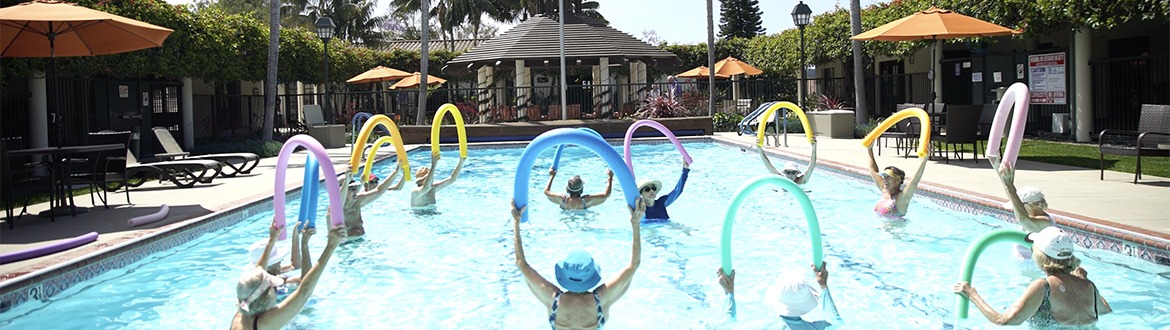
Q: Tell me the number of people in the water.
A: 13